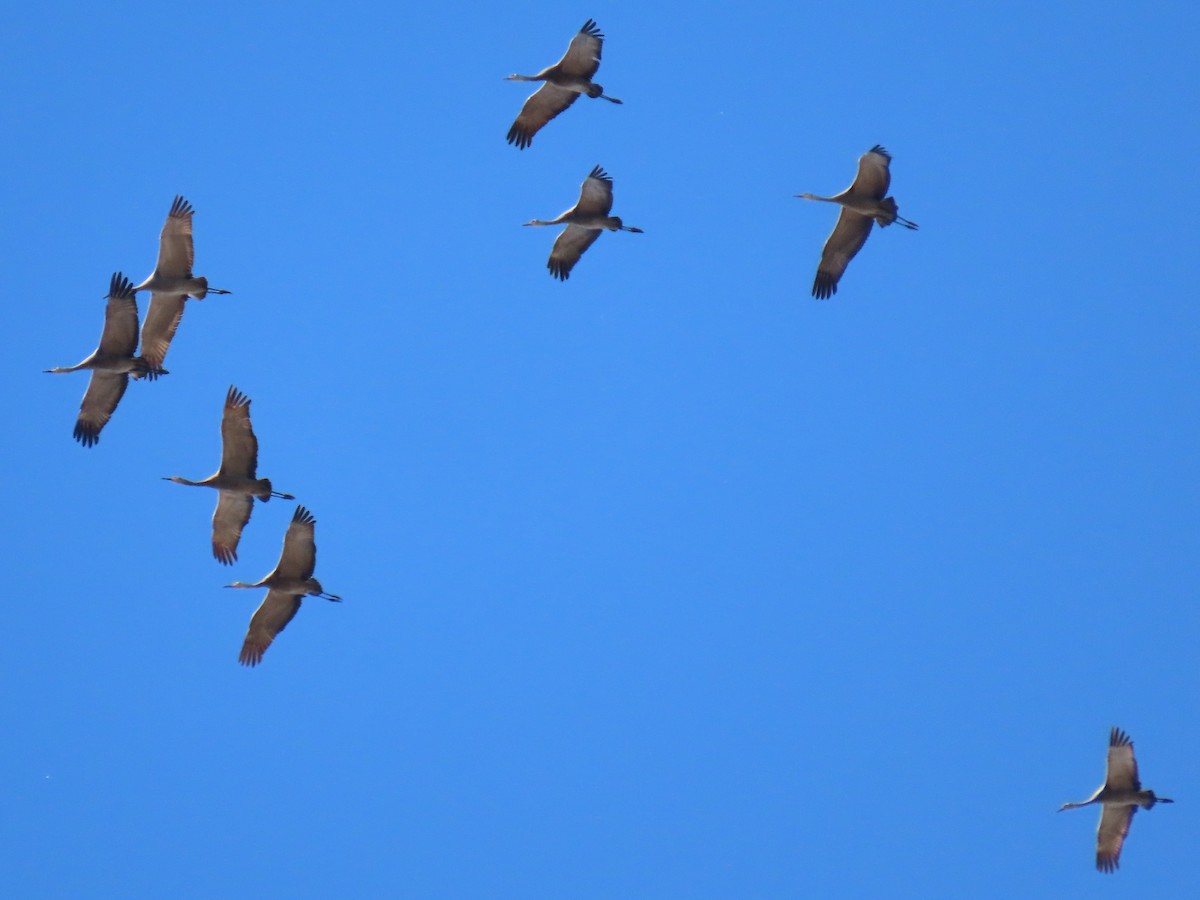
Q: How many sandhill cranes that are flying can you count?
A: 8